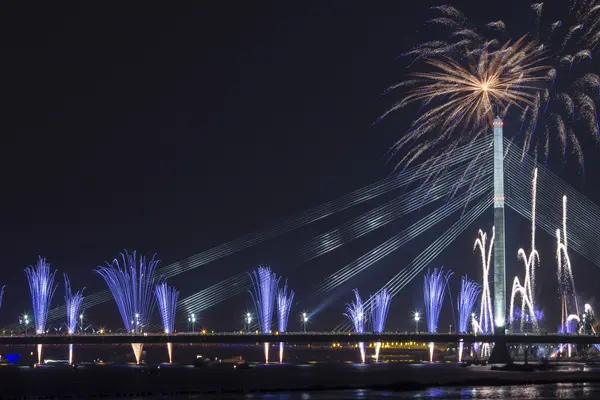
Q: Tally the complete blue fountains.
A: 10